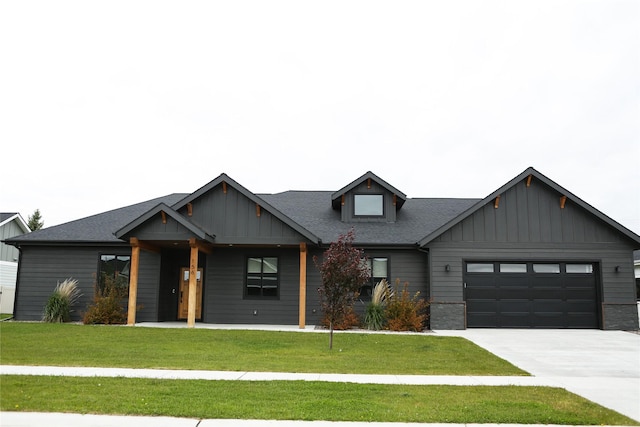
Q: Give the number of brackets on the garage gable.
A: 3